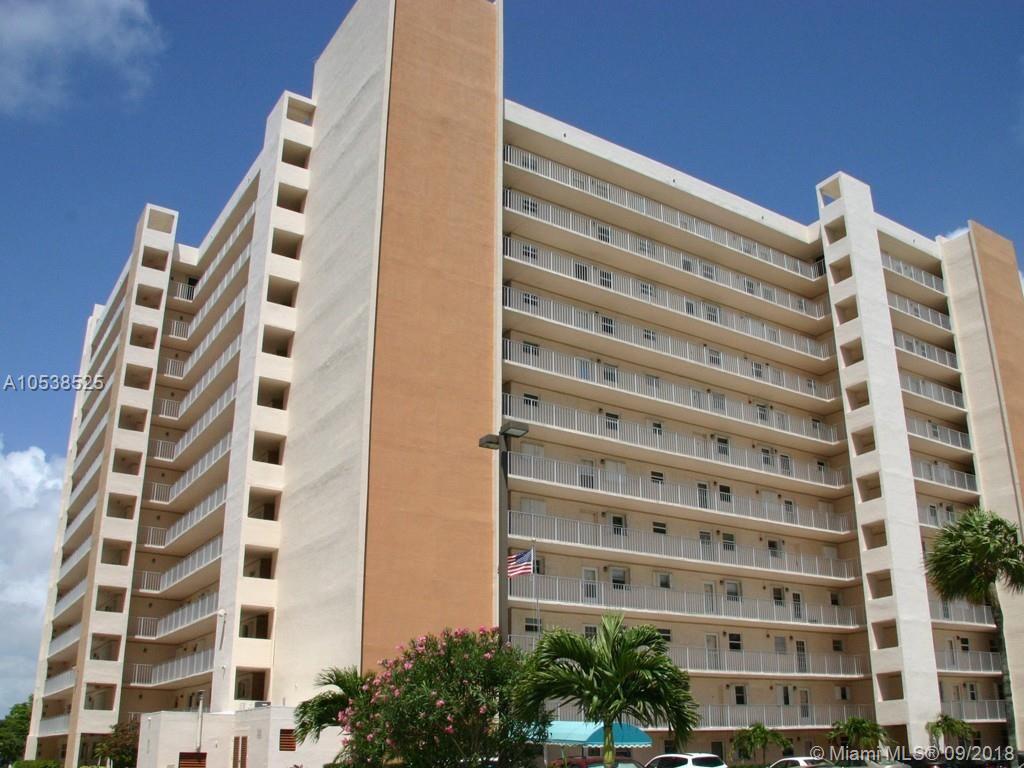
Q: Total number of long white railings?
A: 11